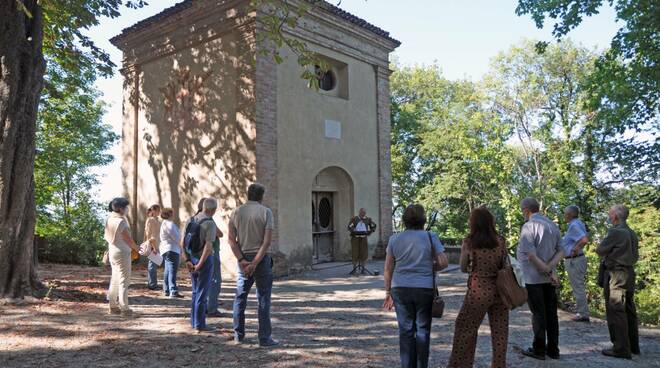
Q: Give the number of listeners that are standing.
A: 11